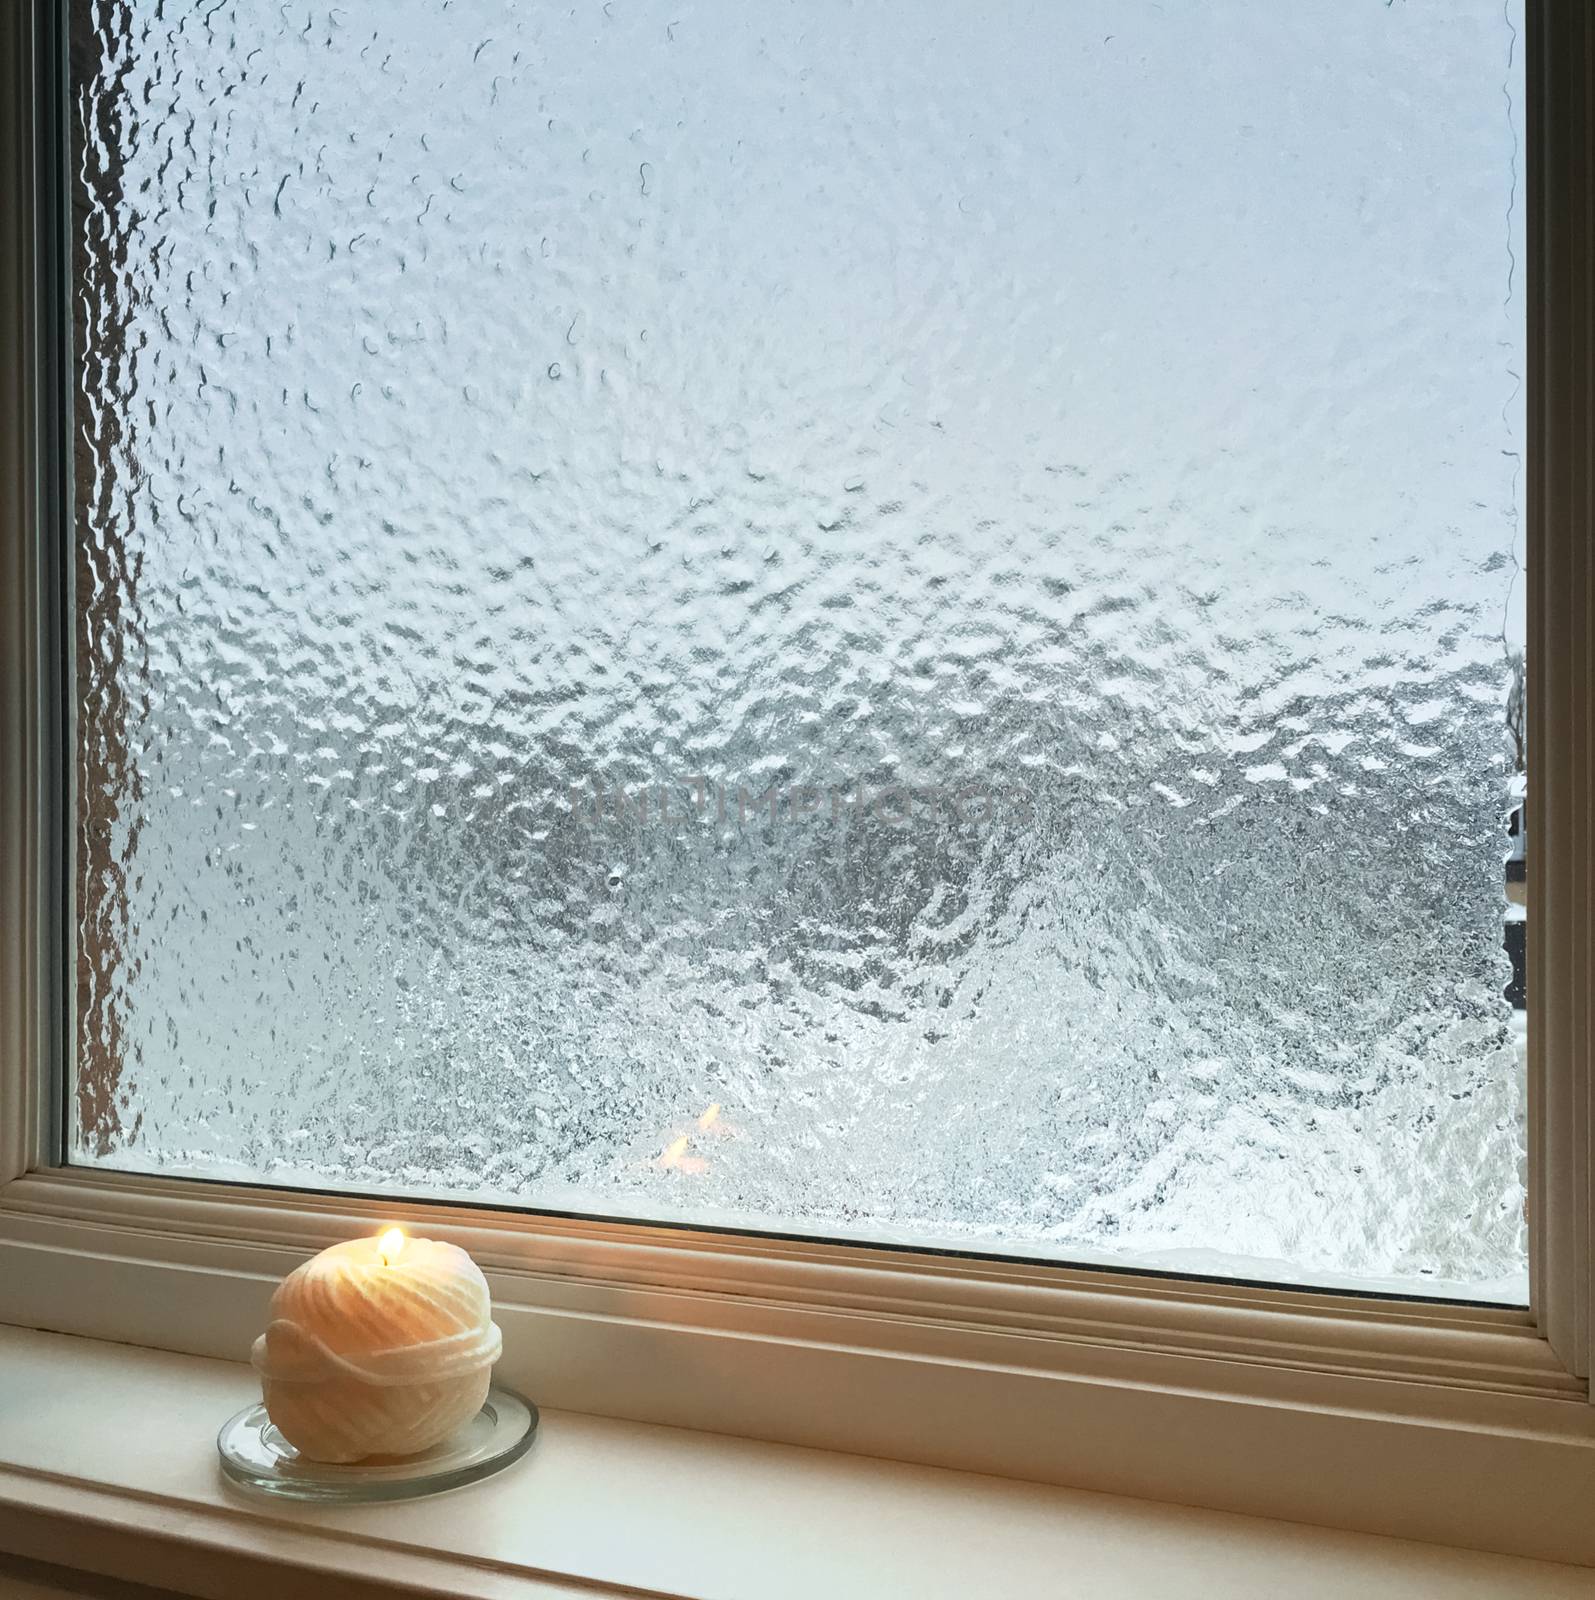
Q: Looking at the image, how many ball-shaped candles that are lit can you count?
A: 1